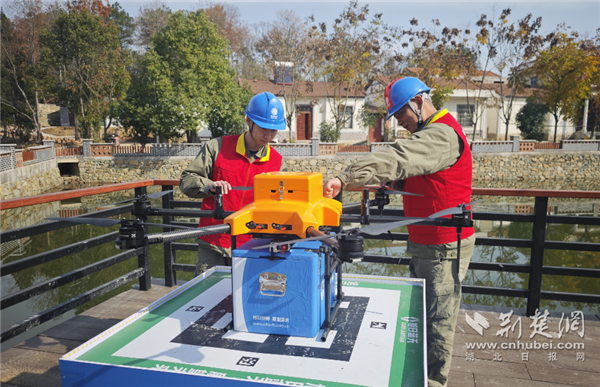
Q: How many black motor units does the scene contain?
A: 5